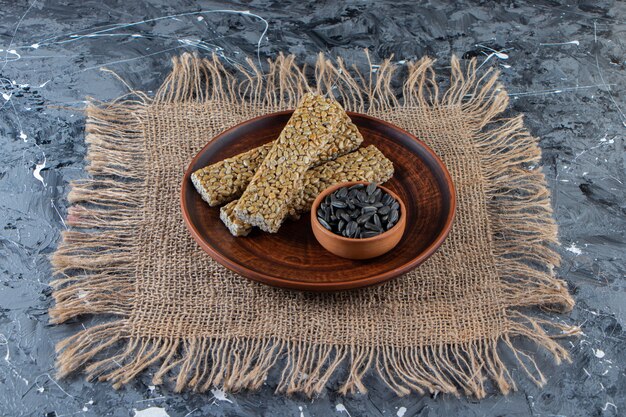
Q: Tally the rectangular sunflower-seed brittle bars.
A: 3